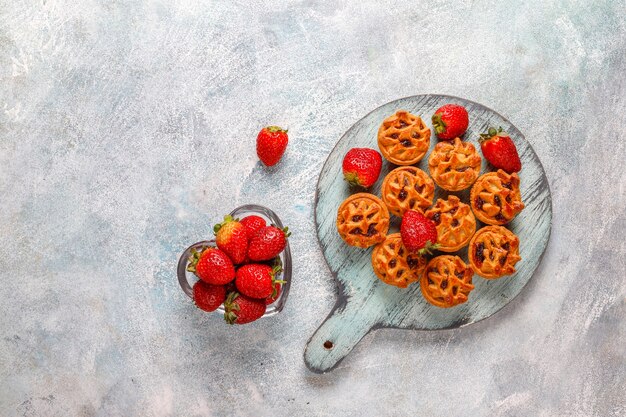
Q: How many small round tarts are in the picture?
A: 9